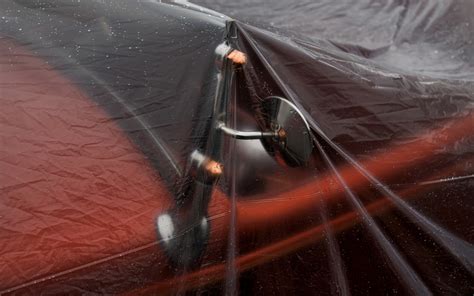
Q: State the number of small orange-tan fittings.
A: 2